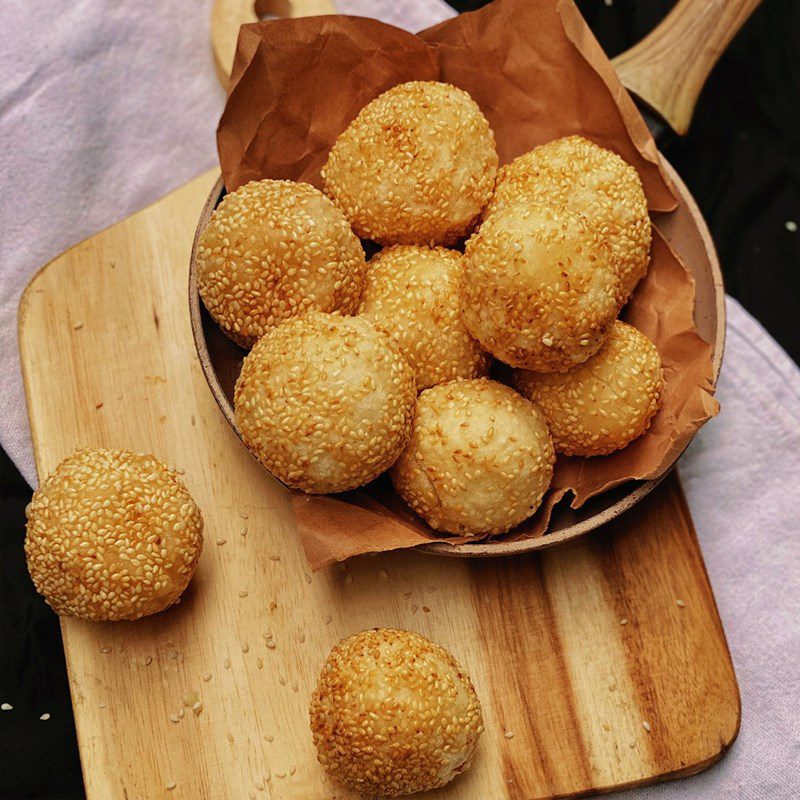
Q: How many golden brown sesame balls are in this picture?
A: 10